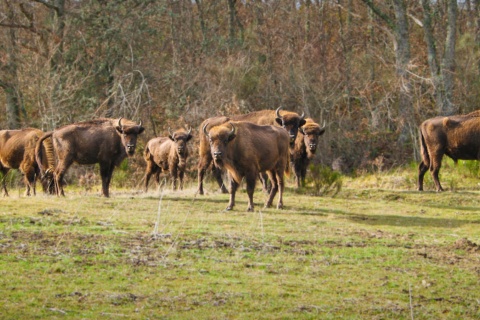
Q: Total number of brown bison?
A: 7